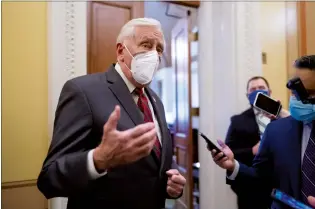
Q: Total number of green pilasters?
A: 0